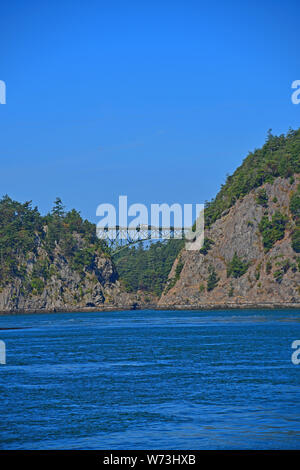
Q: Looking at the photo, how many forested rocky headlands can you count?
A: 2